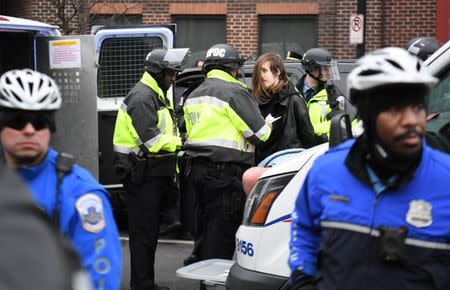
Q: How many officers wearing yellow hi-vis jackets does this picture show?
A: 3